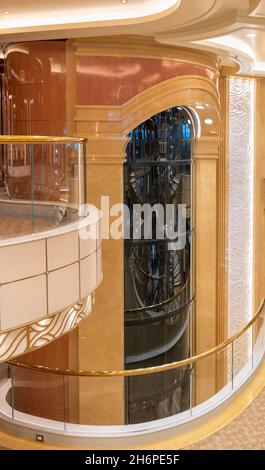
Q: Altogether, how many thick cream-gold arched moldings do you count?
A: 1